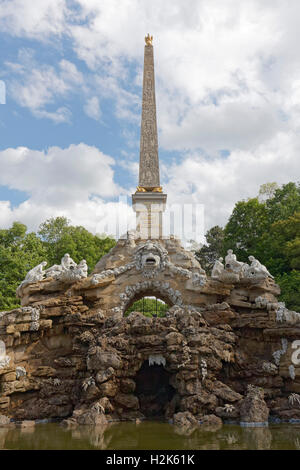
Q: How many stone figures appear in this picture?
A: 6